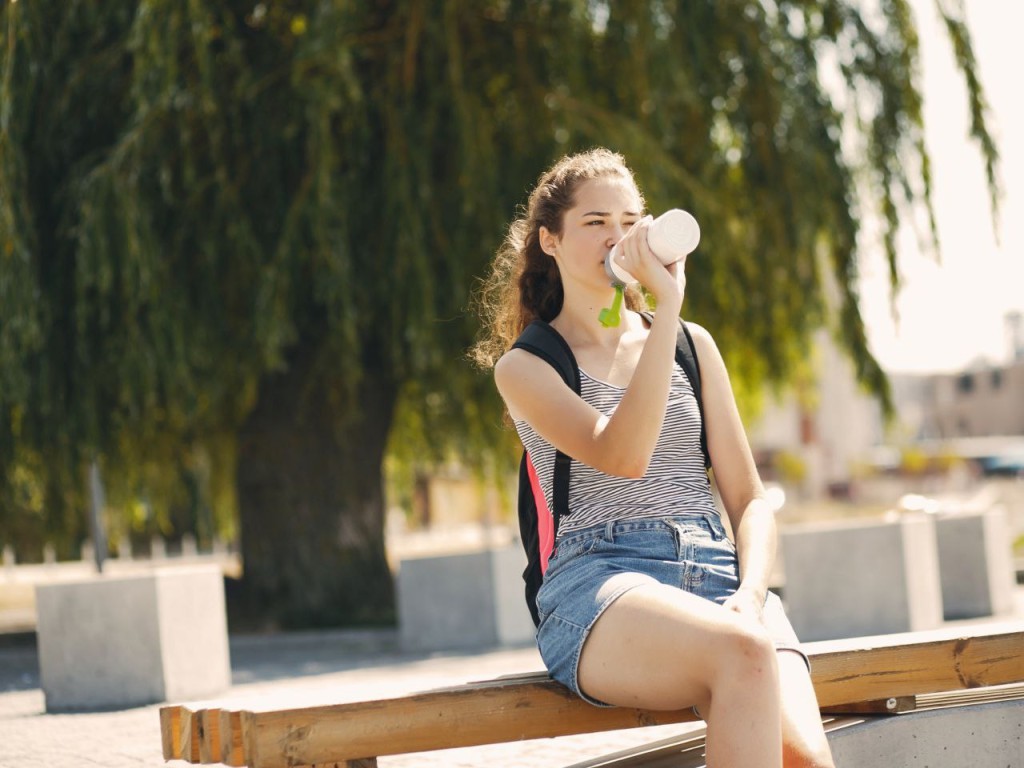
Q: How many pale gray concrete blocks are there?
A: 4